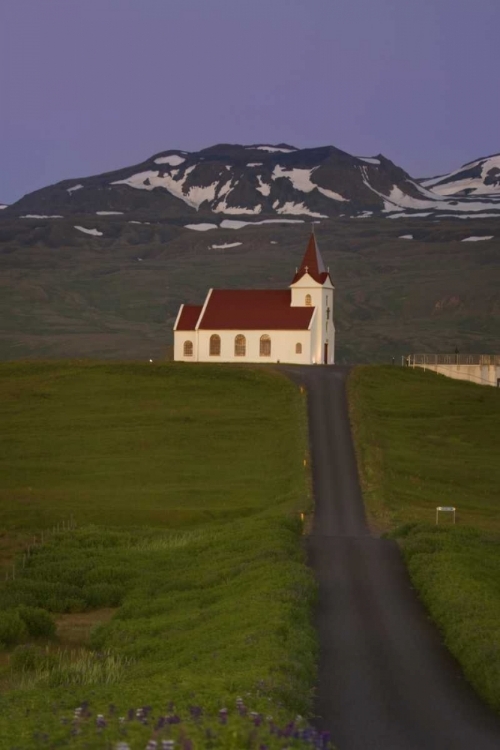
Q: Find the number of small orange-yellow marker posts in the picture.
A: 3